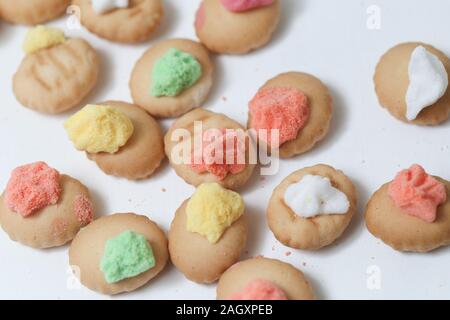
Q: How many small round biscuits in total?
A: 15